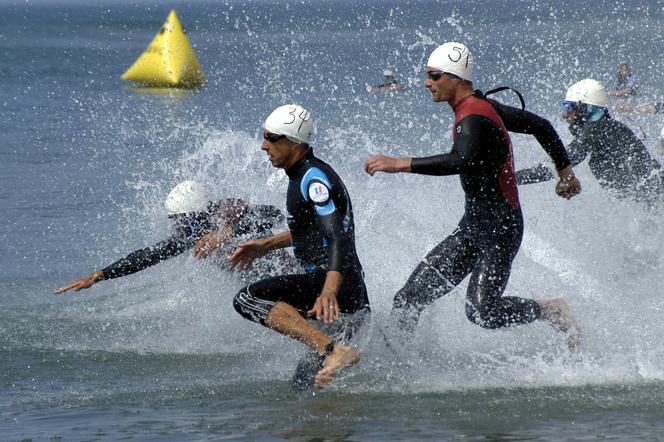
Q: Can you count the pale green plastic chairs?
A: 0